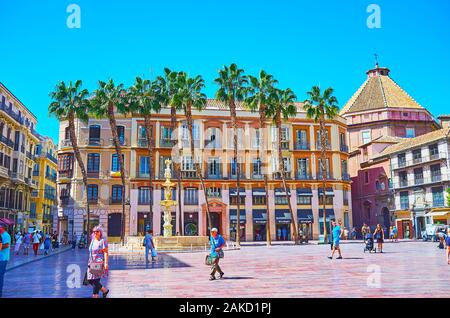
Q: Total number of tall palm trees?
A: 9